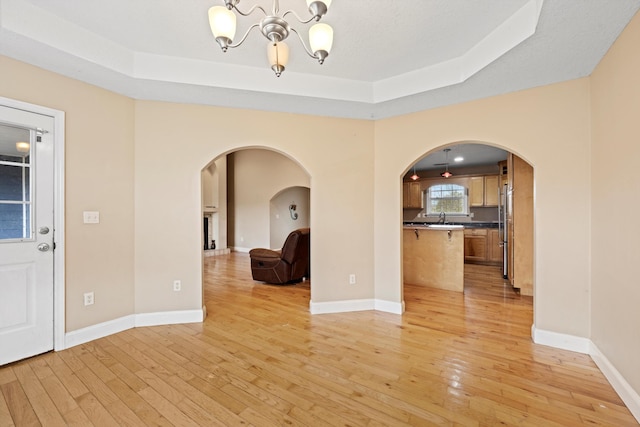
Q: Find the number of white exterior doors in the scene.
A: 1